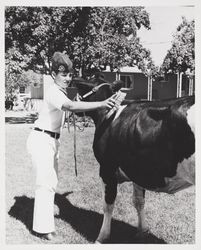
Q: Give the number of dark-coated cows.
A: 1